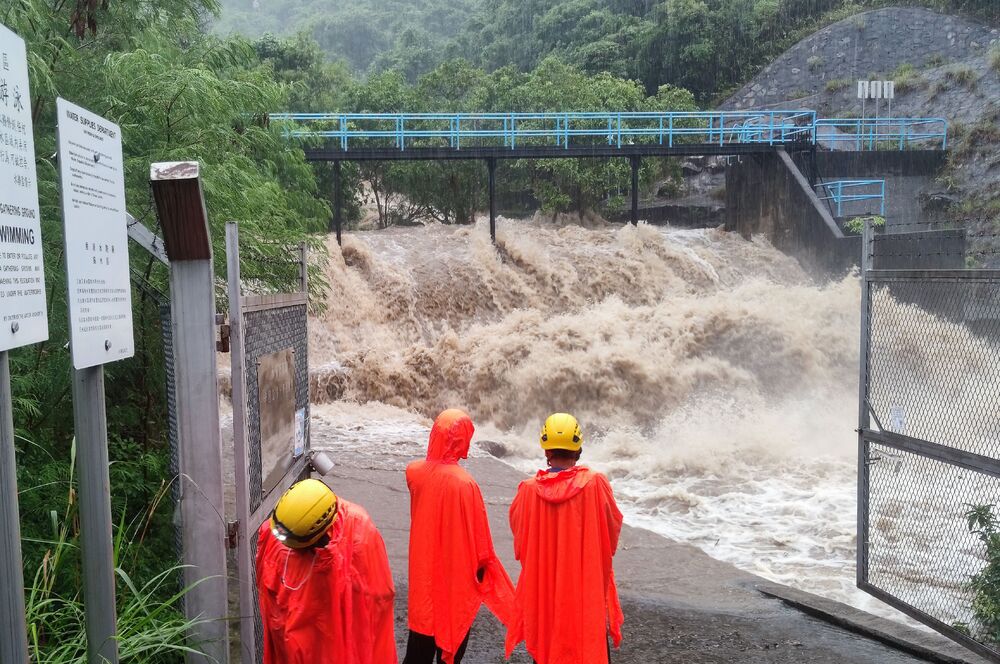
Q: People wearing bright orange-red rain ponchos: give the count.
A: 3